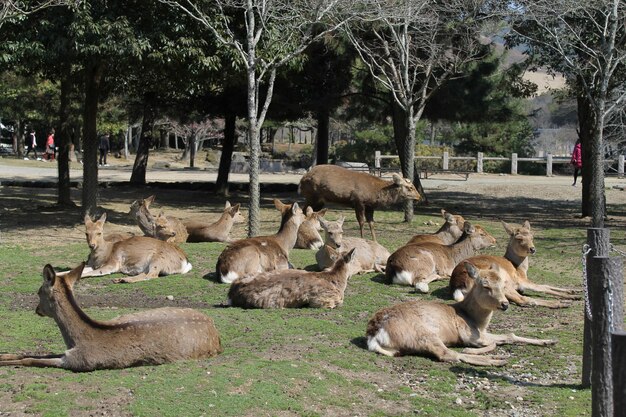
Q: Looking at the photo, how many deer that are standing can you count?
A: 1